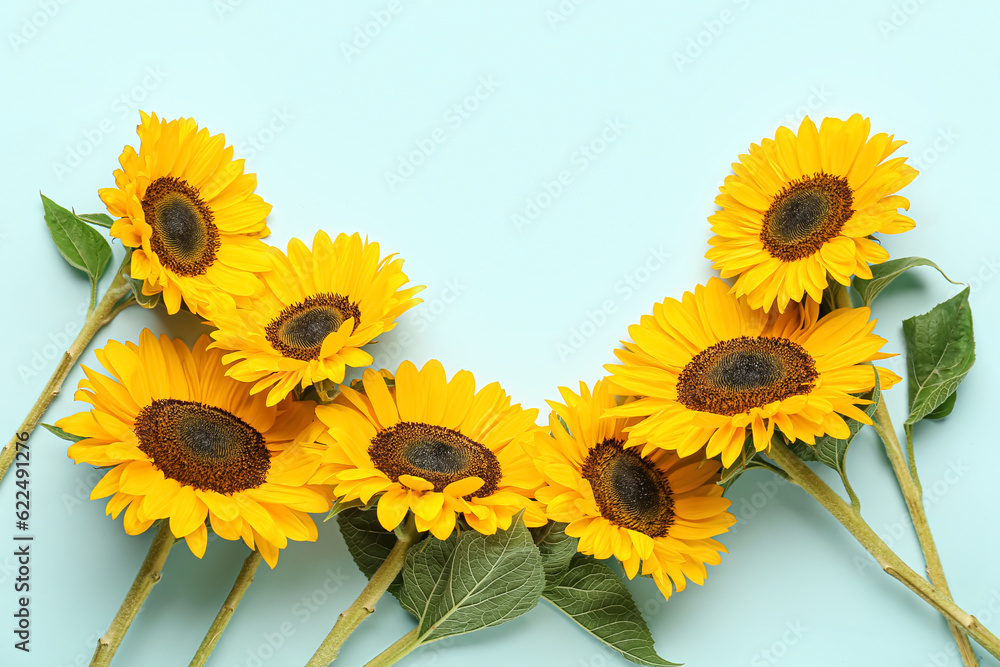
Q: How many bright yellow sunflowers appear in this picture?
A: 7